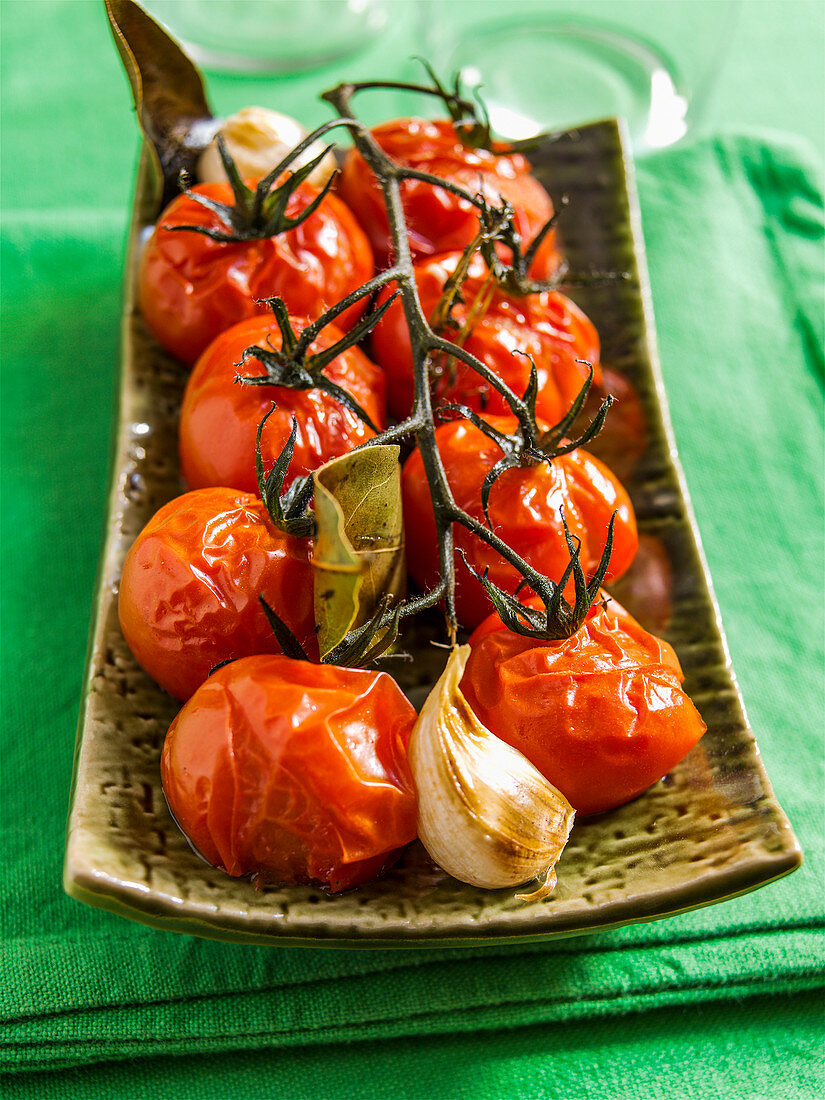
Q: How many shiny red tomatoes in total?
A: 8